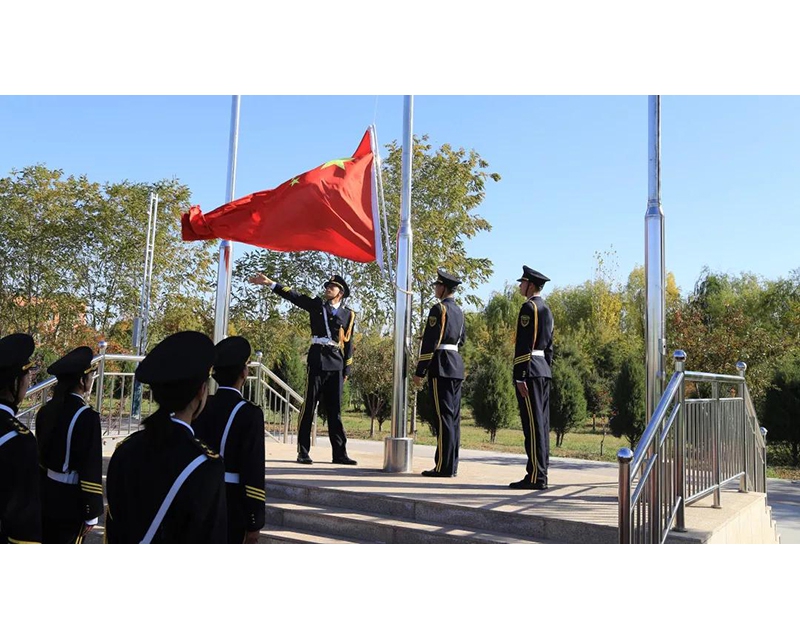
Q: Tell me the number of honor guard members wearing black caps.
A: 7